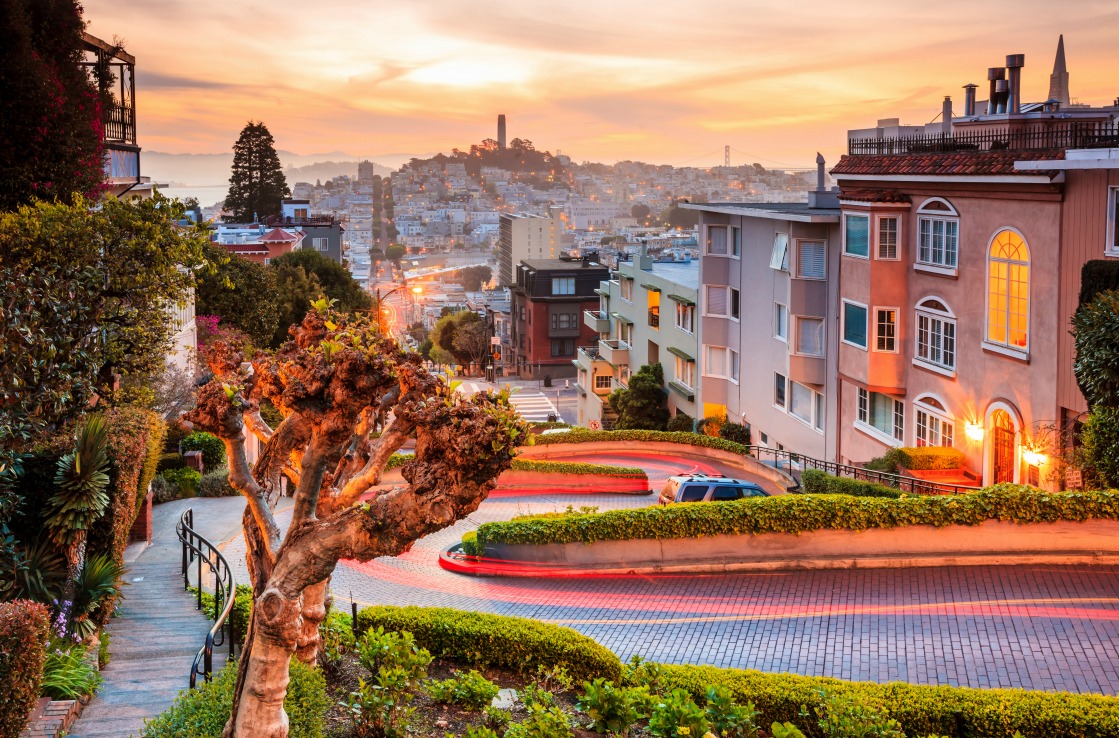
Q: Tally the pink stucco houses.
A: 1